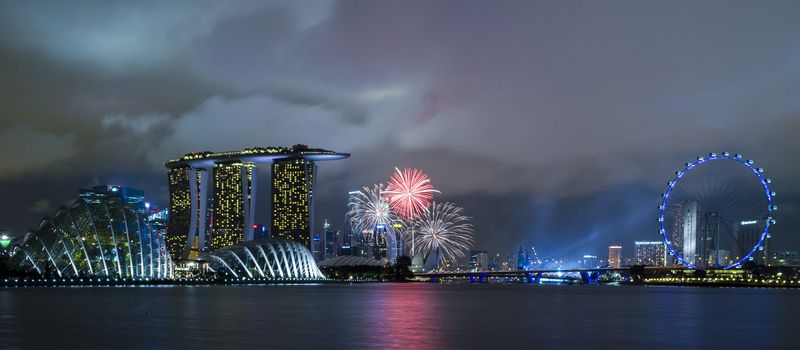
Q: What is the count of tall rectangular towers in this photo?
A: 3